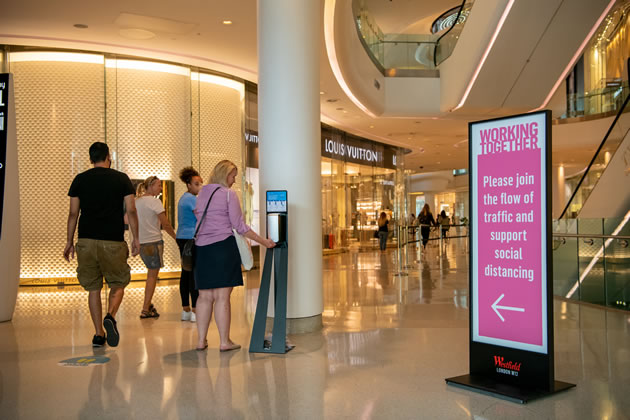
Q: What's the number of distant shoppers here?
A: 3